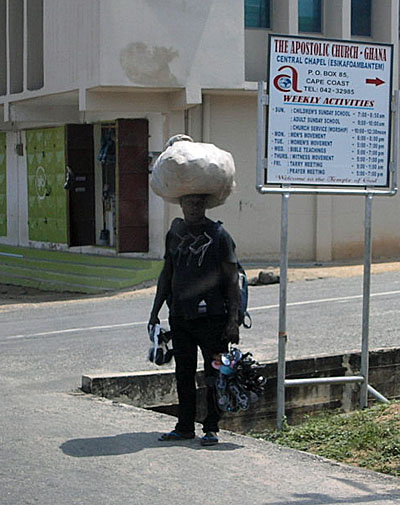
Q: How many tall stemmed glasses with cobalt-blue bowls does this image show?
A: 0